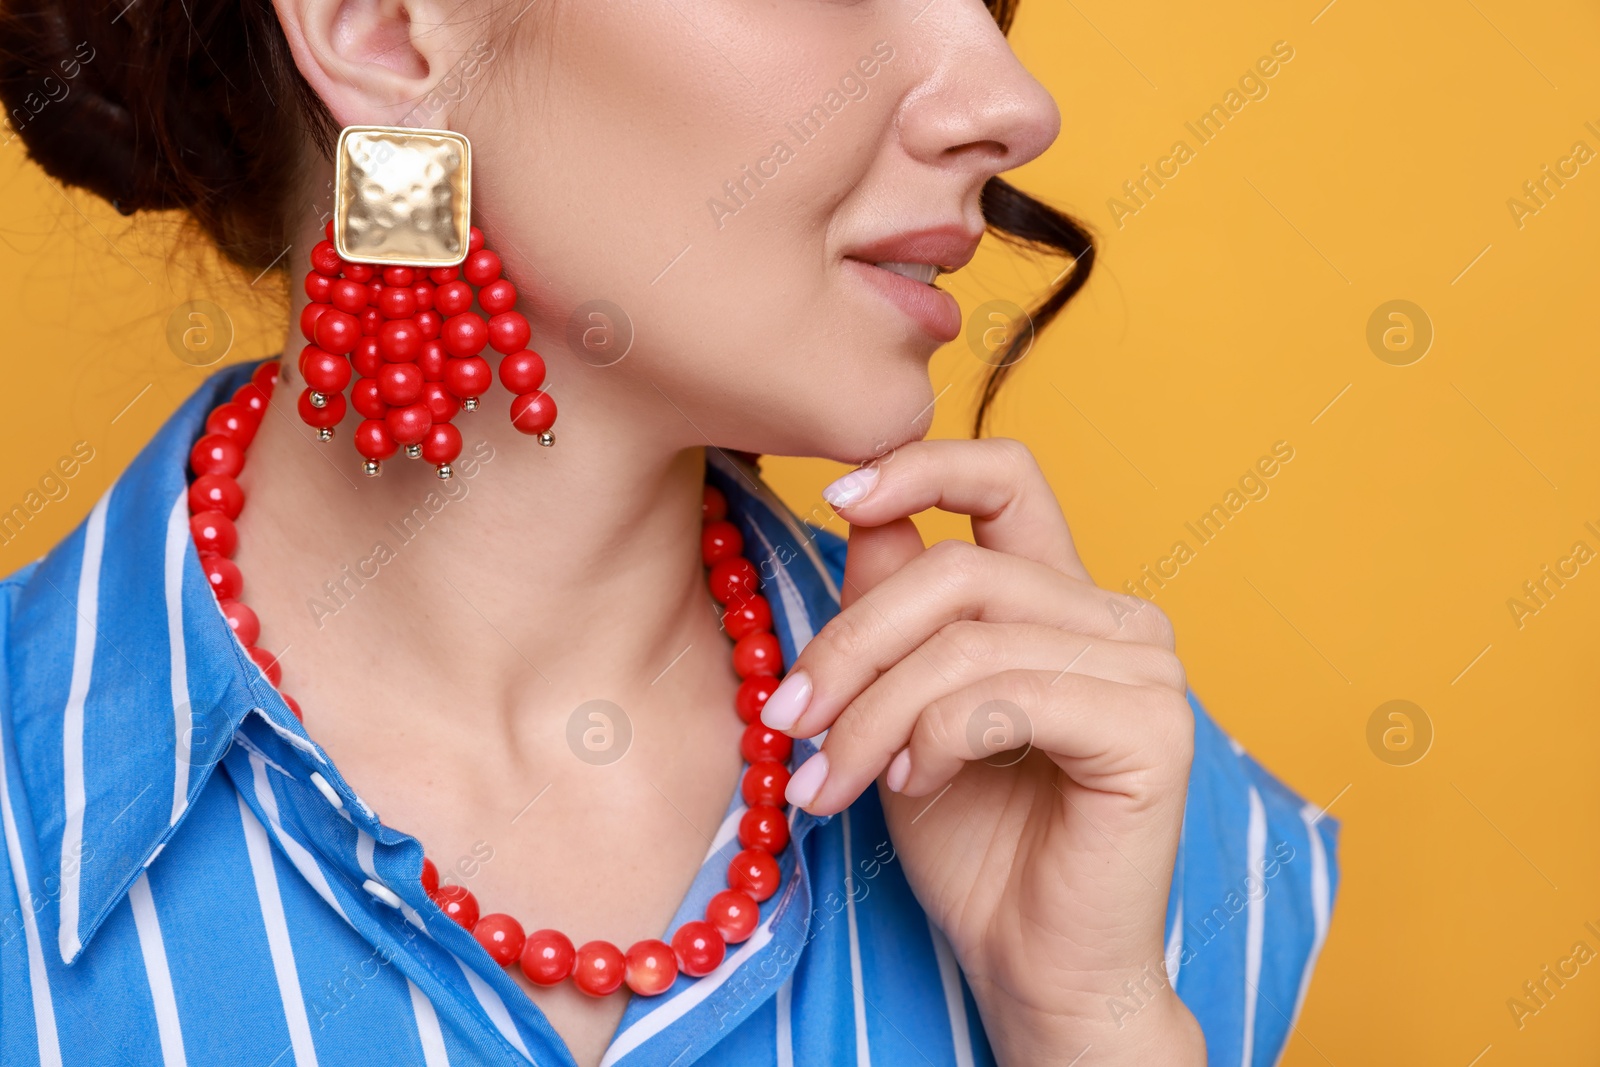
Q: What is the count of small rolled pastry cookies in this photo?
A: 0